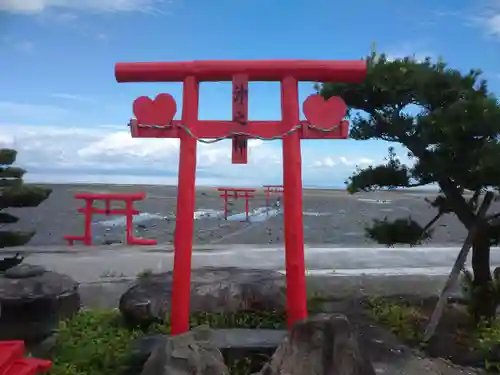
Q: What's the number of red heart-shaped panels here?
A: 2